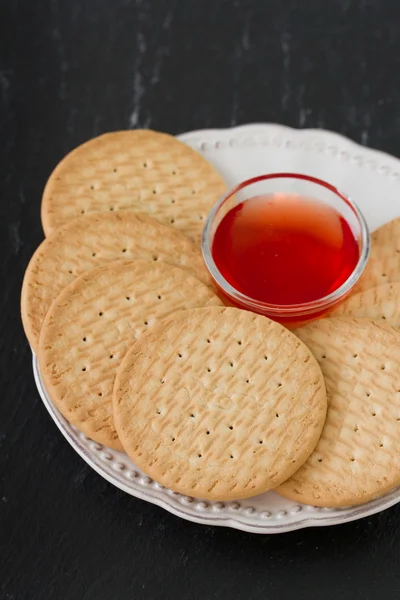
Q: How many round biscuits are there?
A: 7